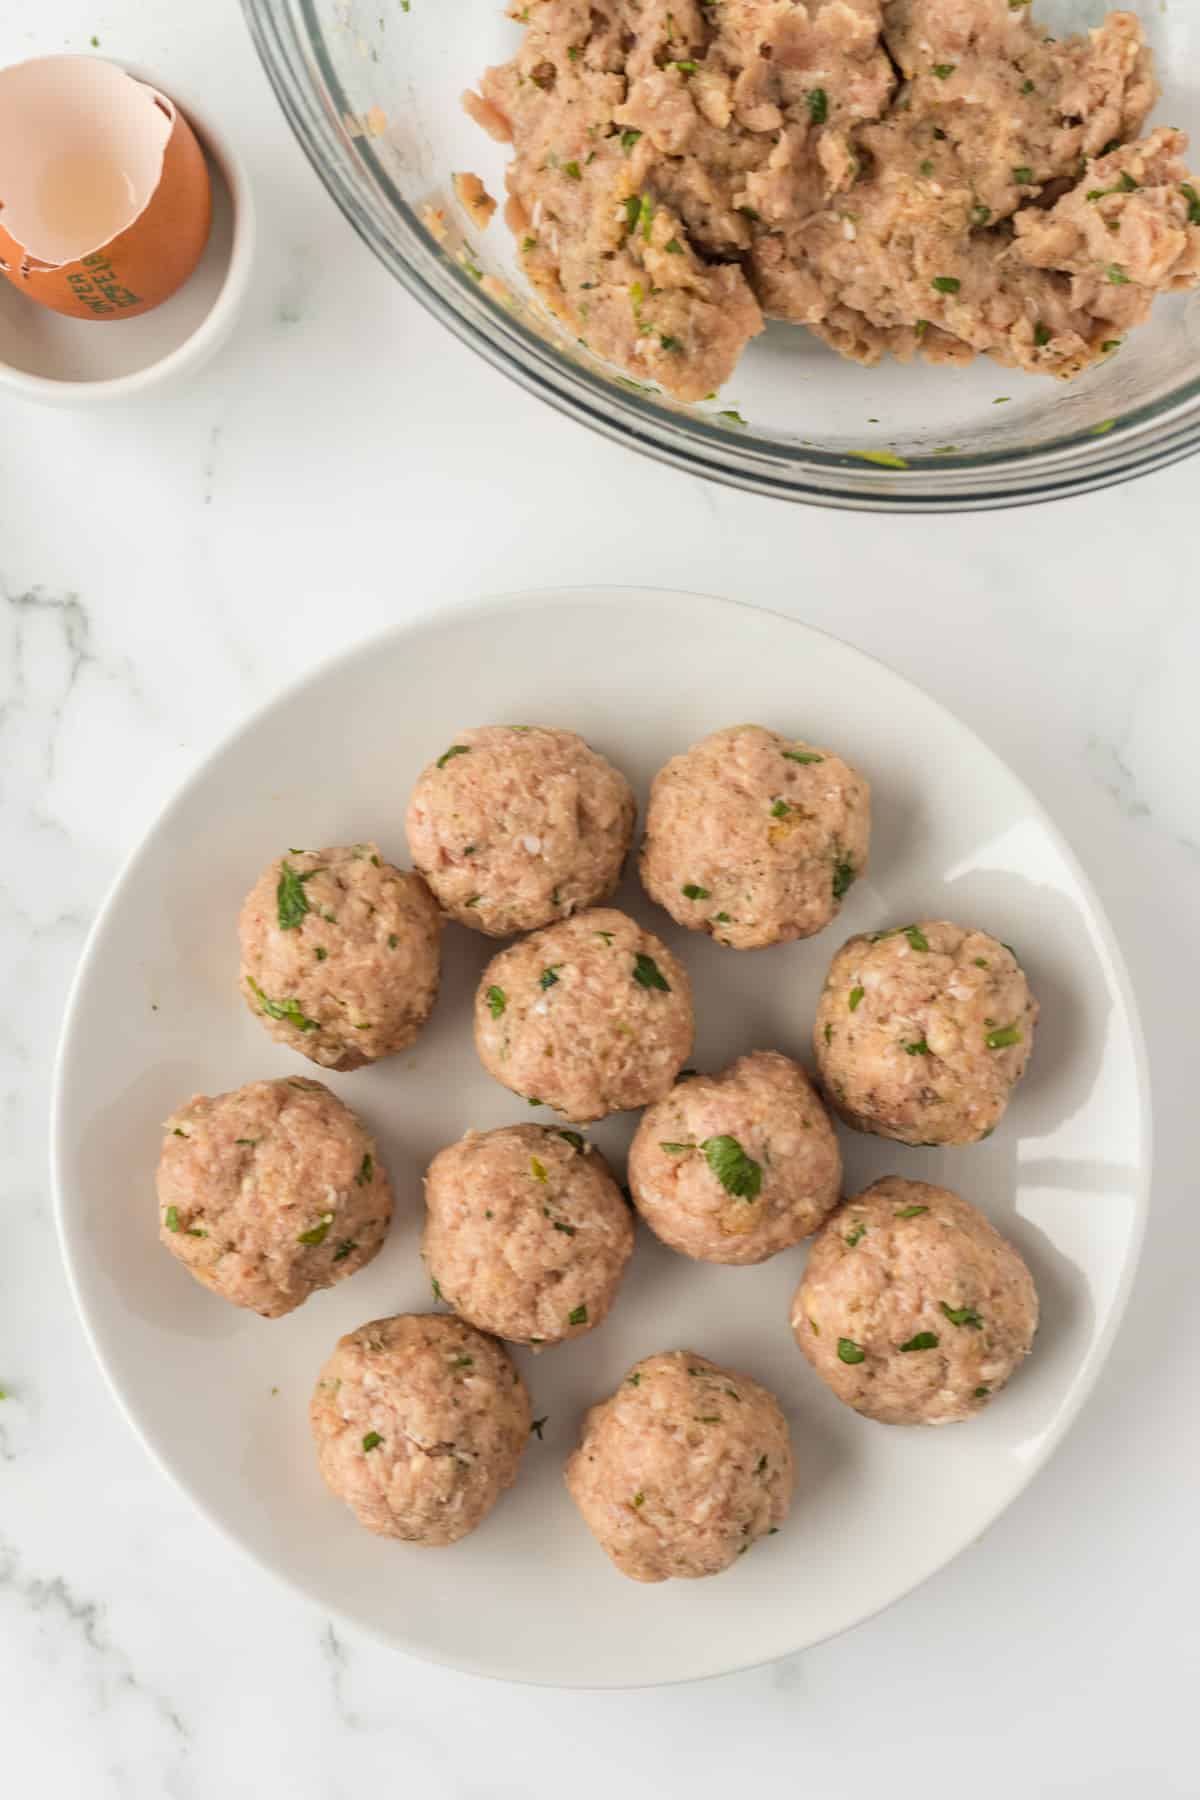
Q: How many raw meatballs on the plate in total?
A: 11